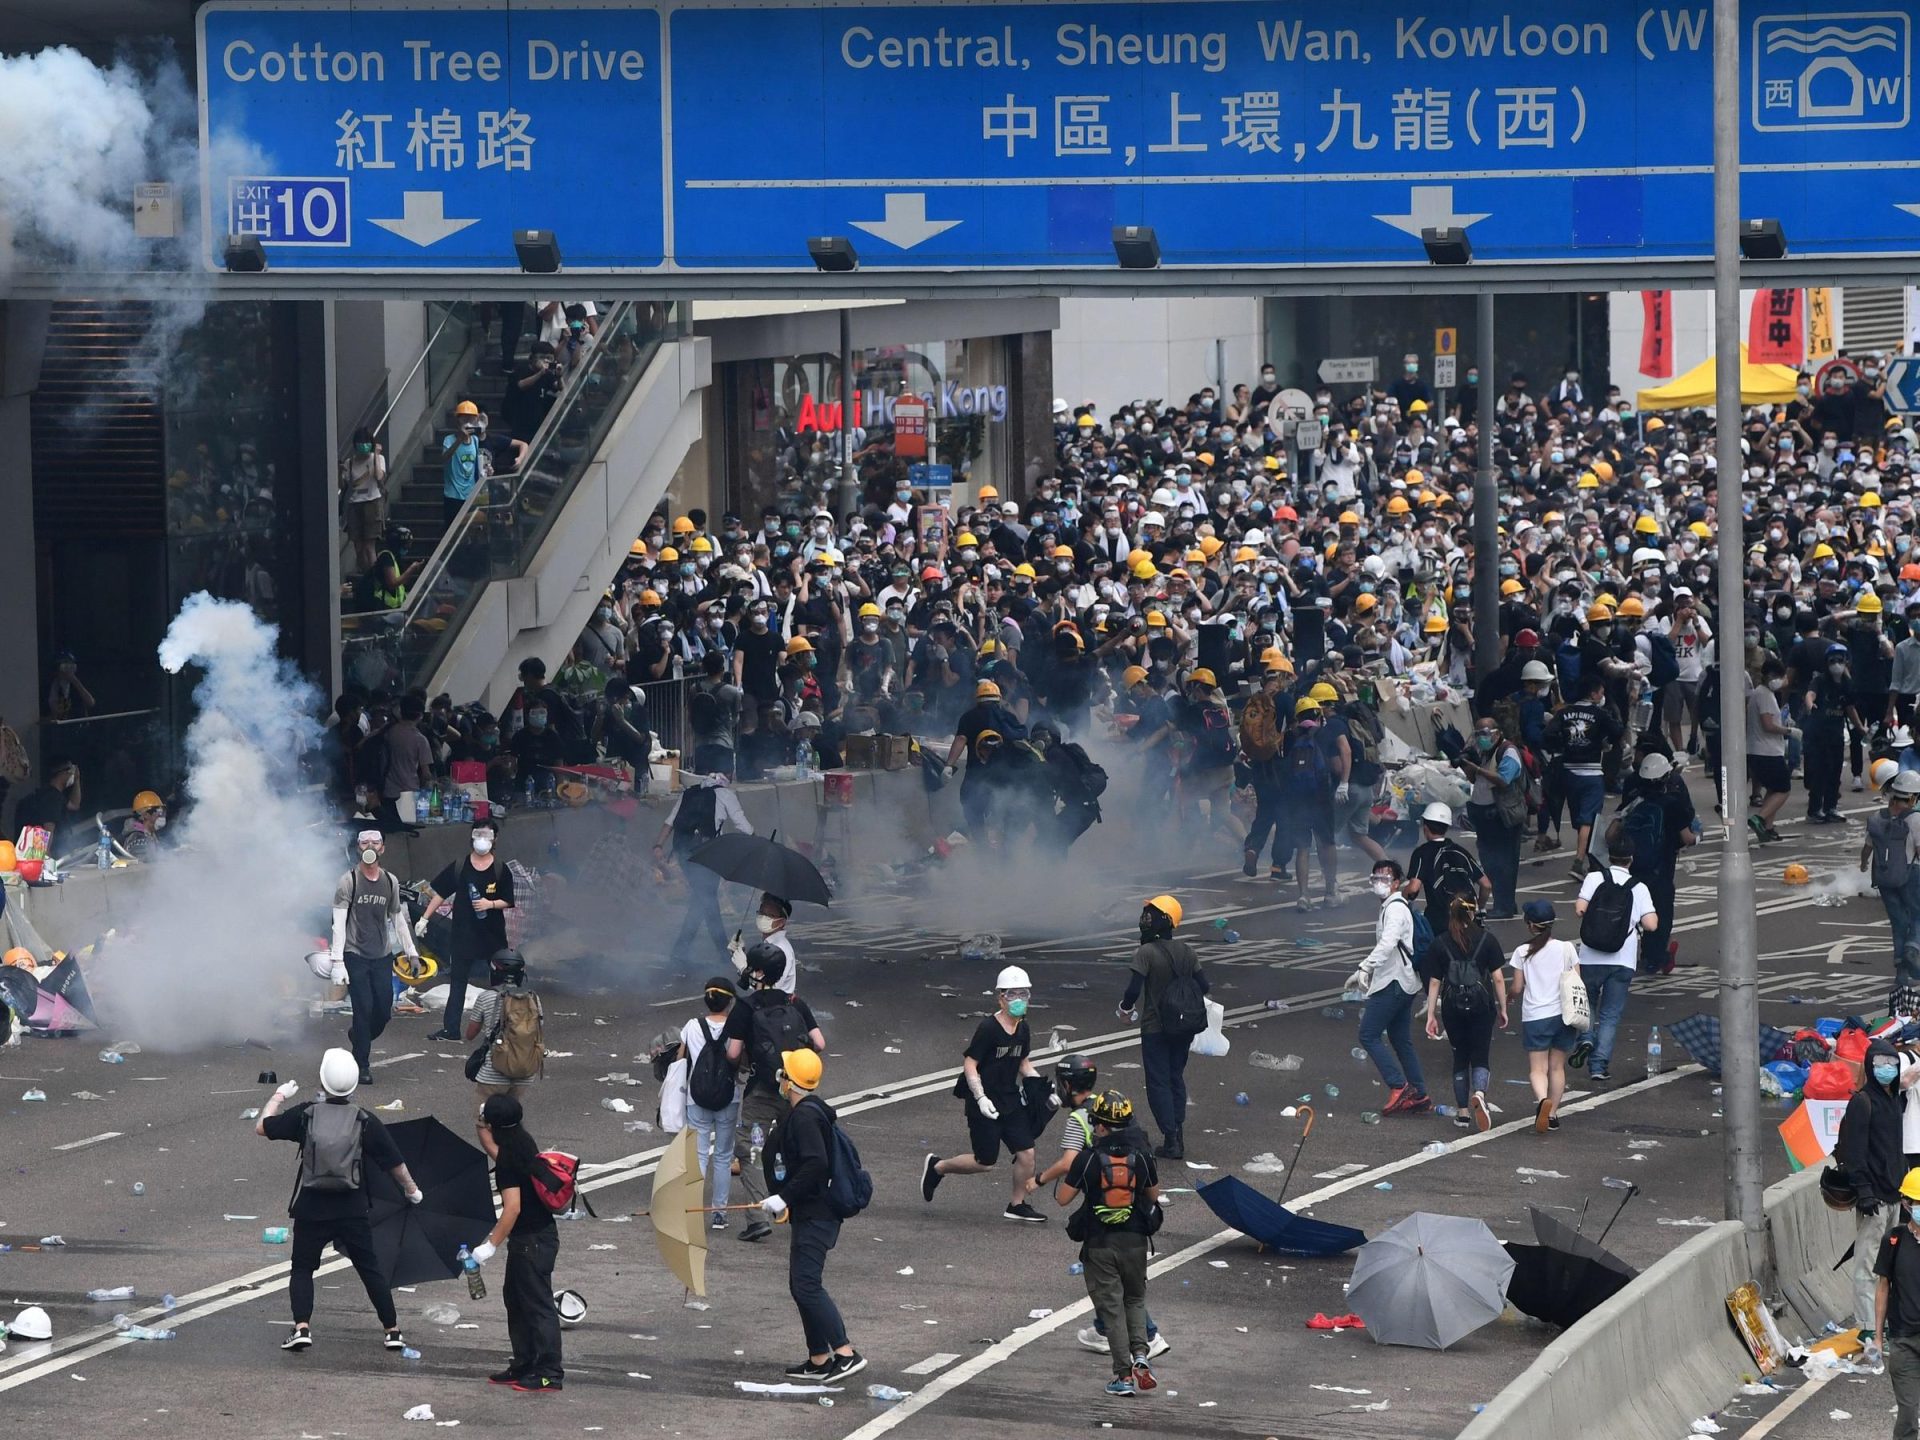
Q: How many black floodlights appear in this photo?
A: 6